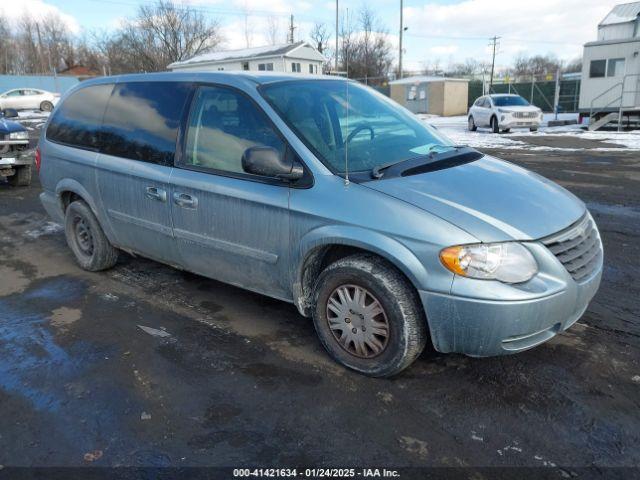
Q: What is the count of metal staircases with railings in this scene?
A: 1